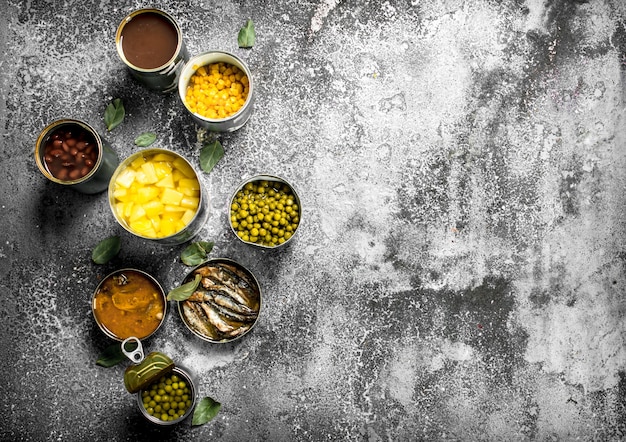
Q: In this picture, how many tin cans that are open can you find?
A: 8